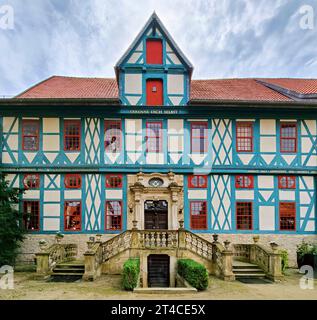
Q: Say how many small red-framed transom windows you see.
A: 6